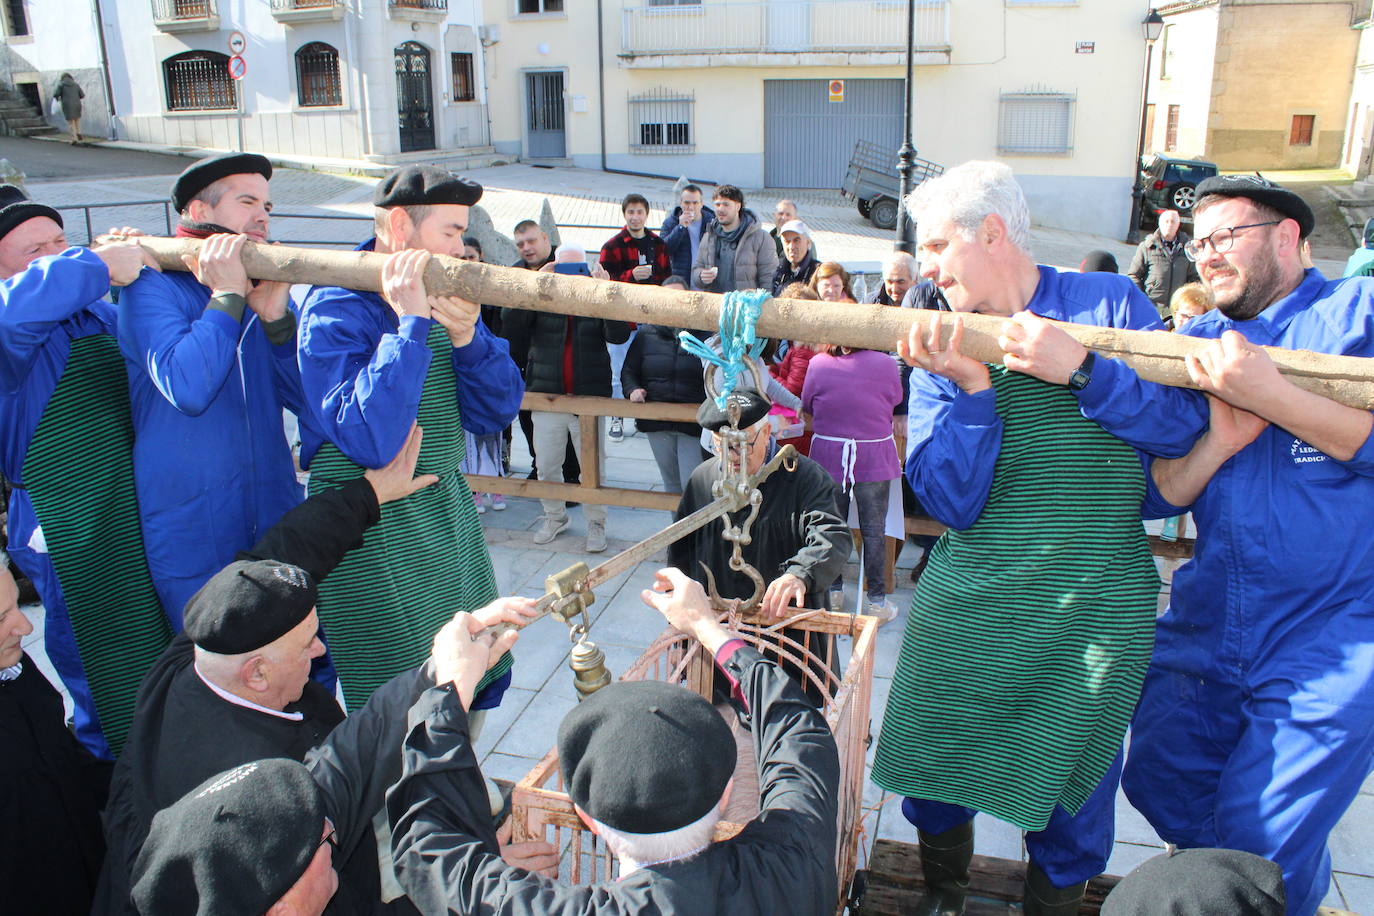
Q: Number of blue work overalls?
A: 5